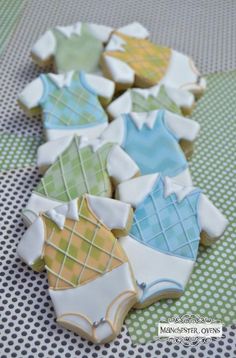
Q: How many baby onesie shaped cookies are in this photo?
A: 8